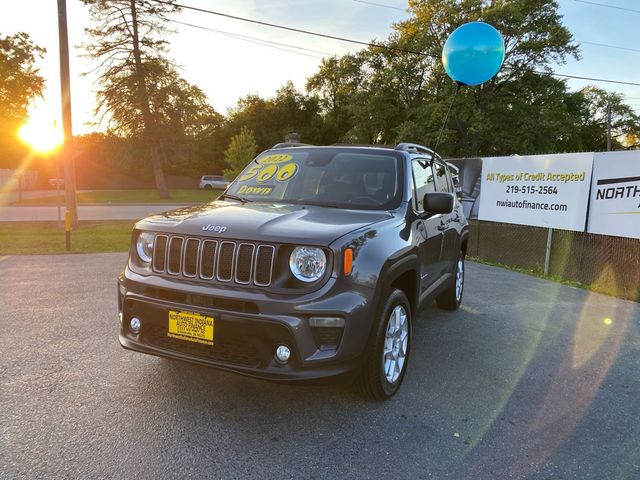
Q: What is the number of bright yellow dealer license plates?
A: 1